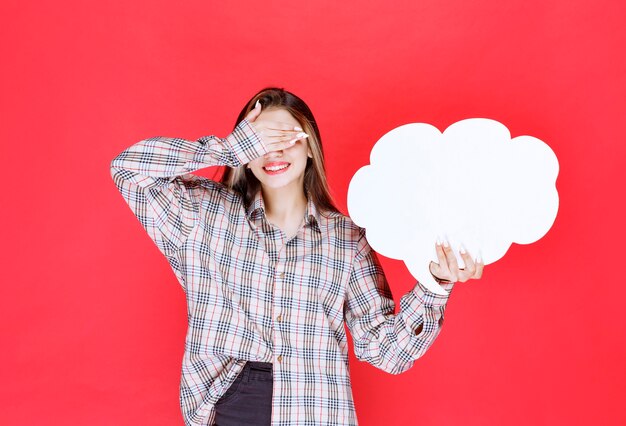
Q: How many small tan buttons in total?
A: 3